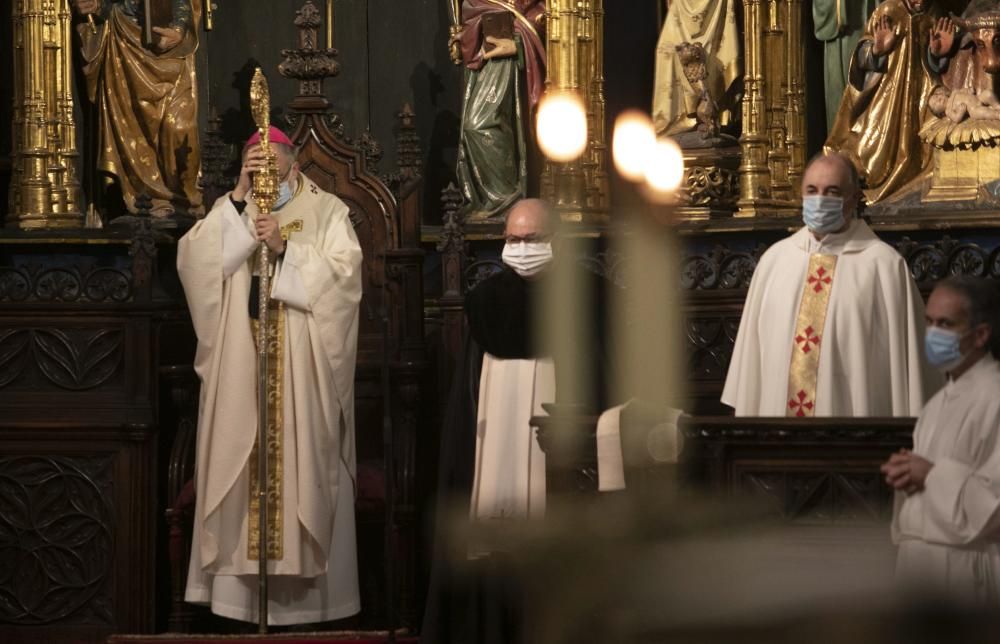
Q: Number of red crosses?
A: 3